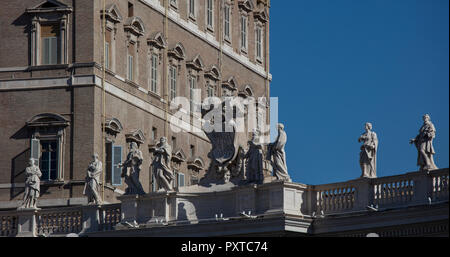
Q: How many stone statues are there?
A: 8